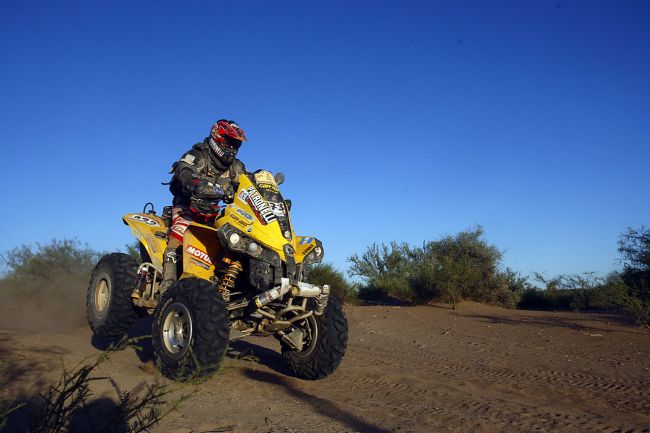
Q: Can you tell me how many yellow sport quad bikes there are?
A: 1